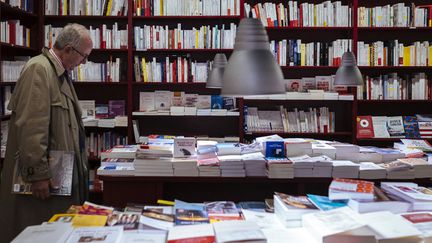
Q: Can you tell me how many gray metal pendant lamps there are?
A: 3